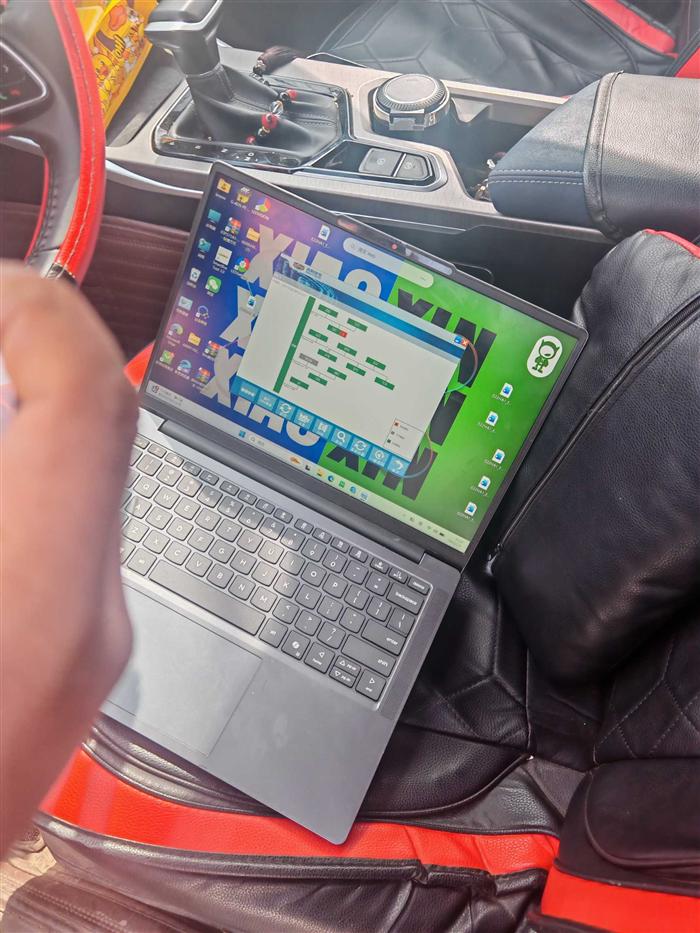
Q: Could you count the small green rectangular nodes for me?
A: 12